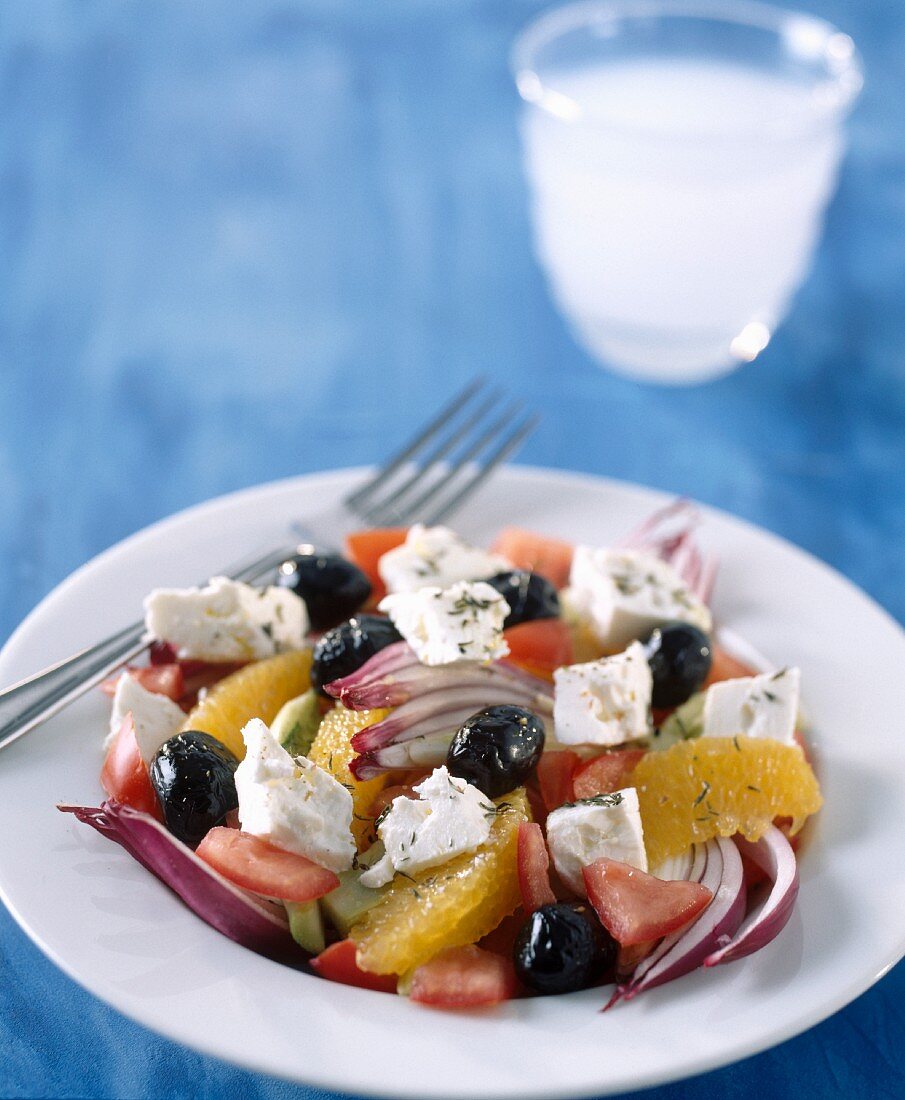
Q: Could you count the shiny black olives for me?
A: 7